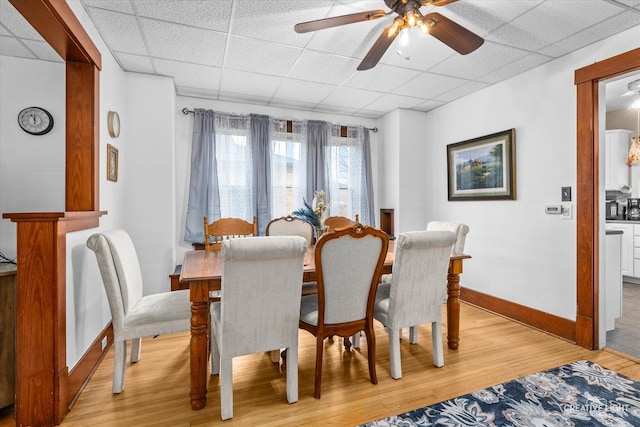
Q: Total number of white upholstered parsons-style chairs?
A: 4